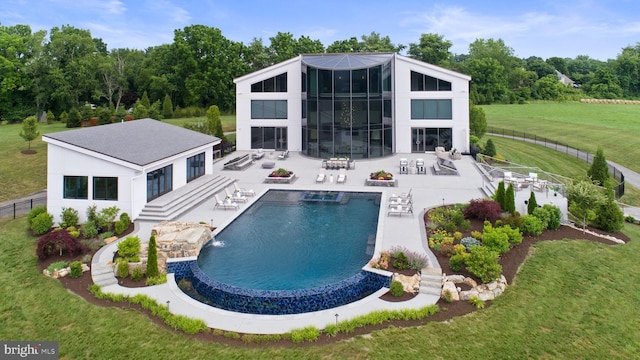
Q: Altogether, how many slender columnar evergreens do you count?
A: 4